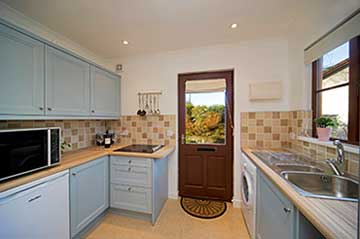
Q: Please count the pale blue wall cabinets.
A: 3